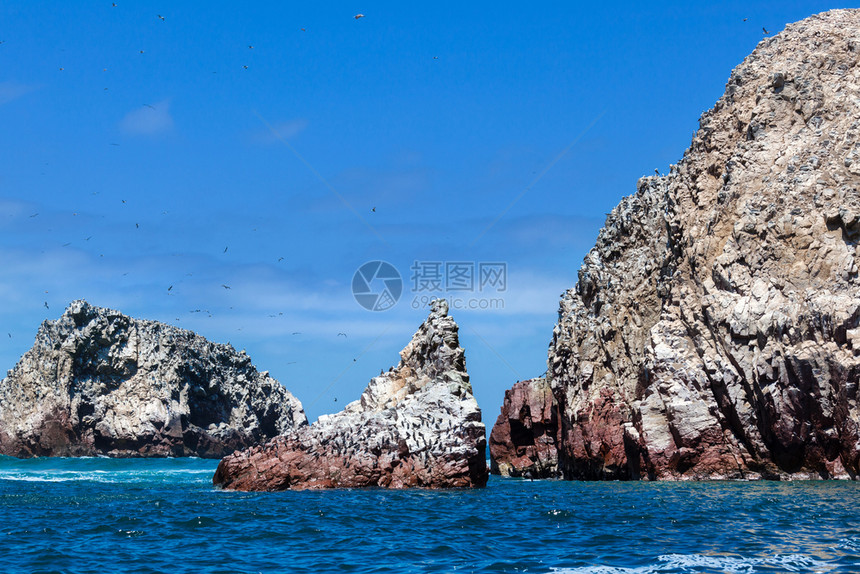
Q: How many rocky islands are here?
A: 3